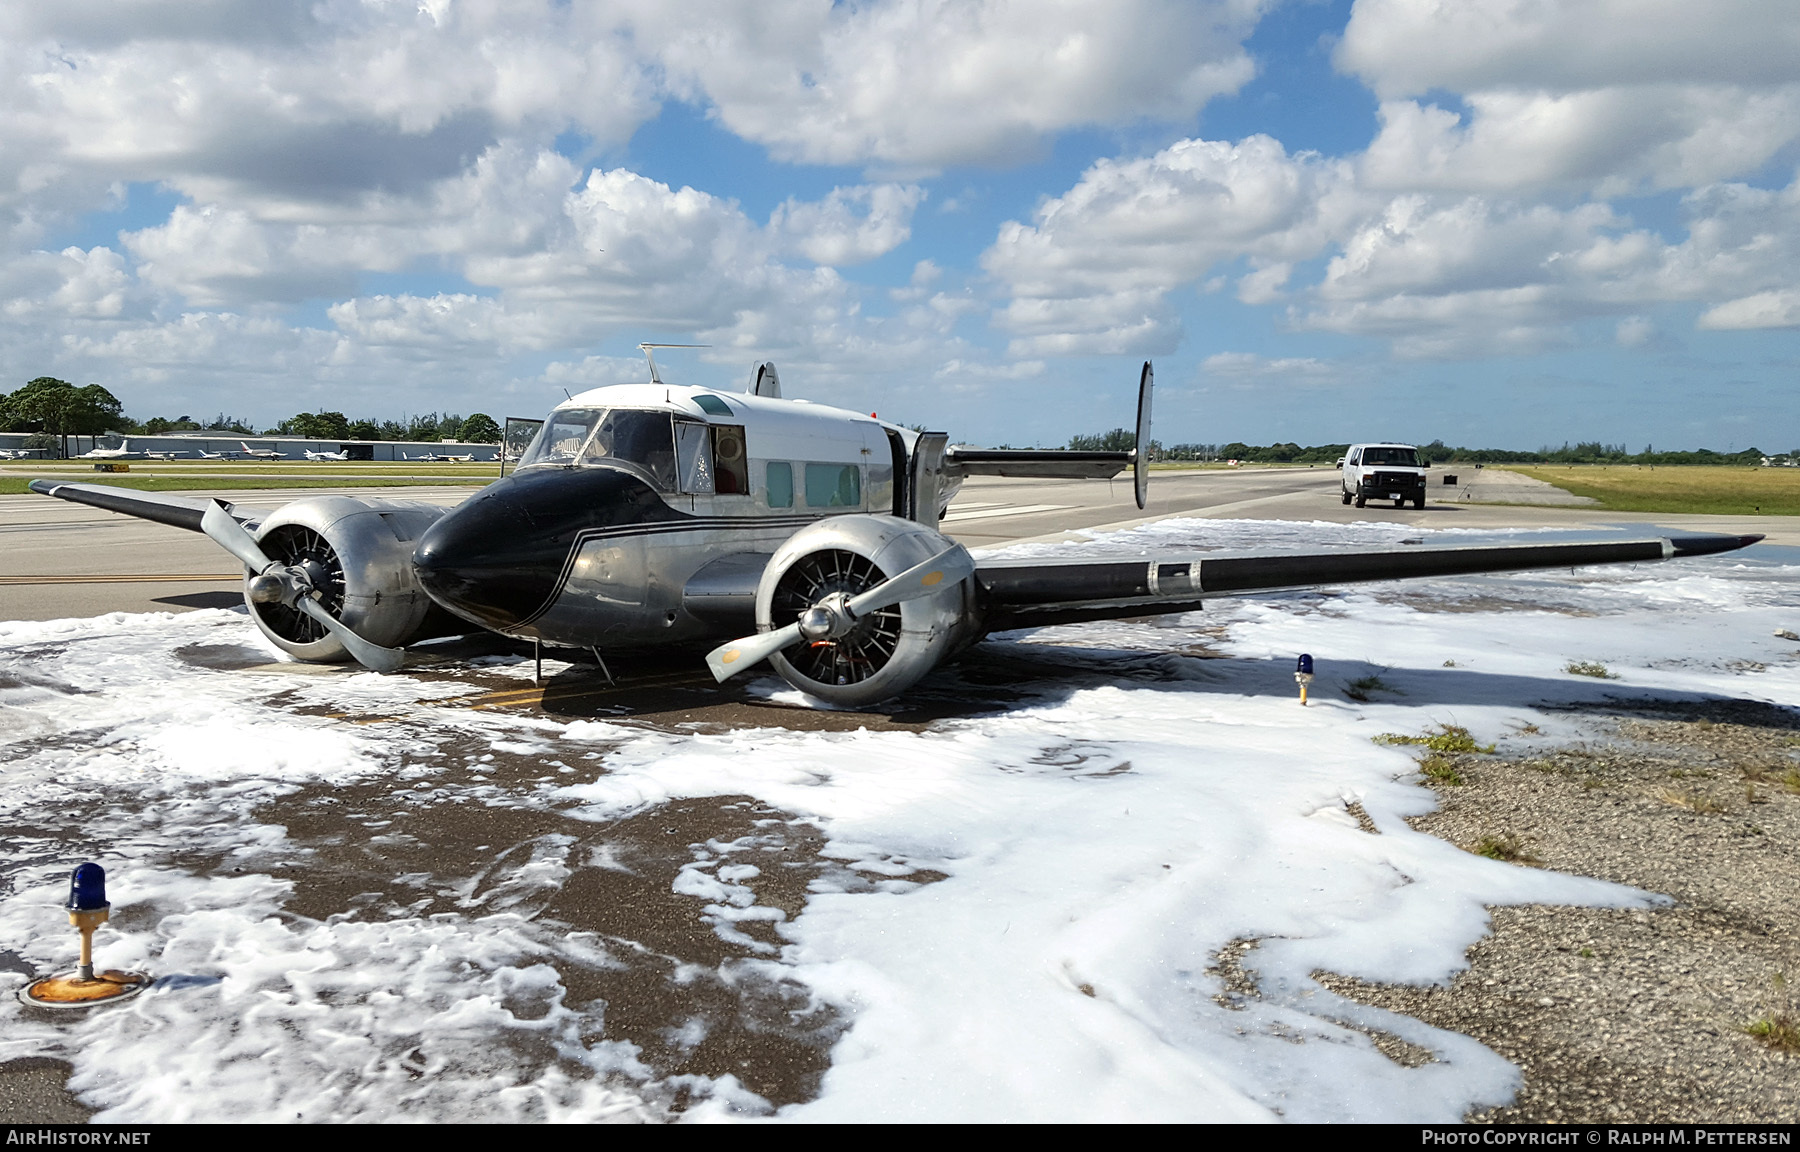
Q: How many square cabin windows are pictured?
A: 2